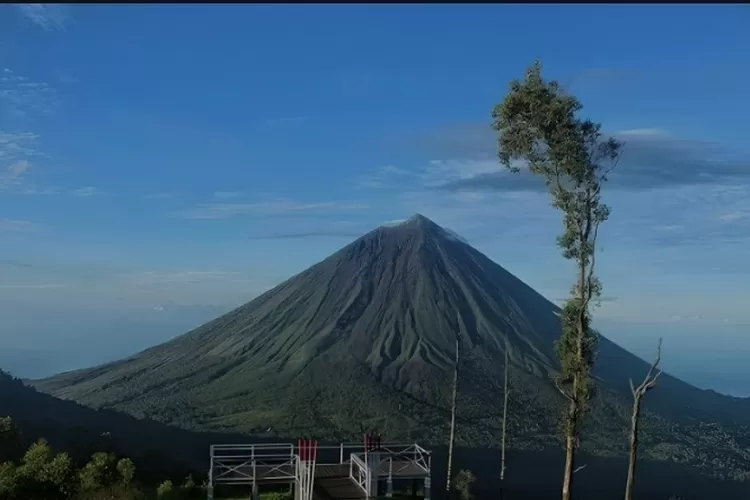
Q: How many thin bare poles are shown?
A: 2